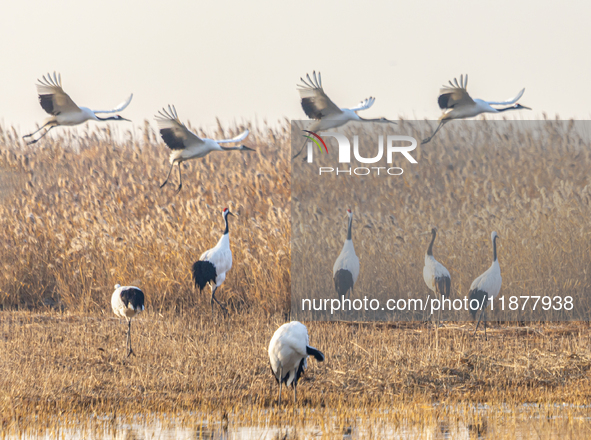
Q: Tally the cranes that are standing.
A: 6